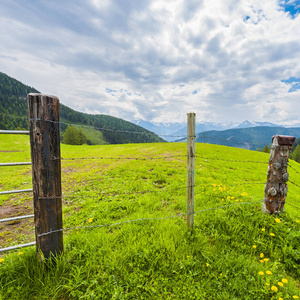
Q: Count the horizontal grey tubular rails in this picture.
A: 5